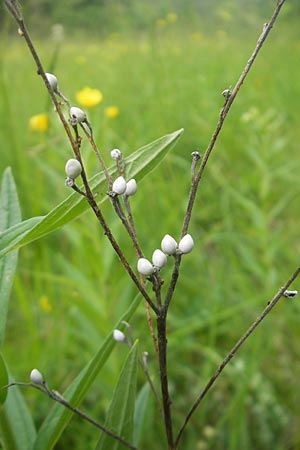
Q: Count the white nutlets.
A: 11